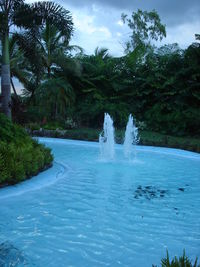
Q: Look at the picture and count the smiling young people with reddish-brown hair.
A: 0